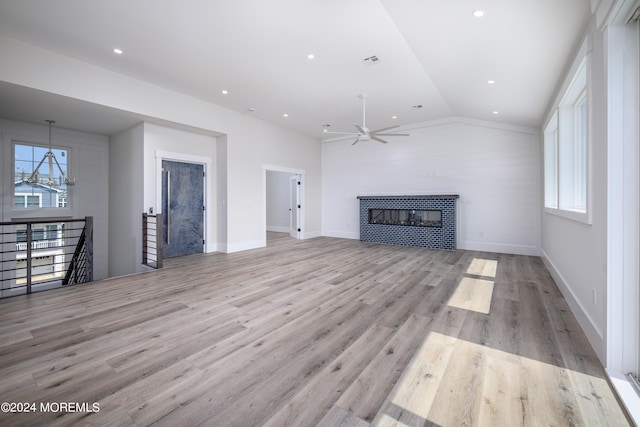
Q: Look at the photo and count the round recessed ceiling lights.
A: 9